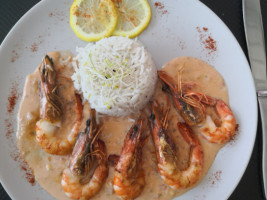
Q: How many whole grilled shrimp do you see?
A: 5